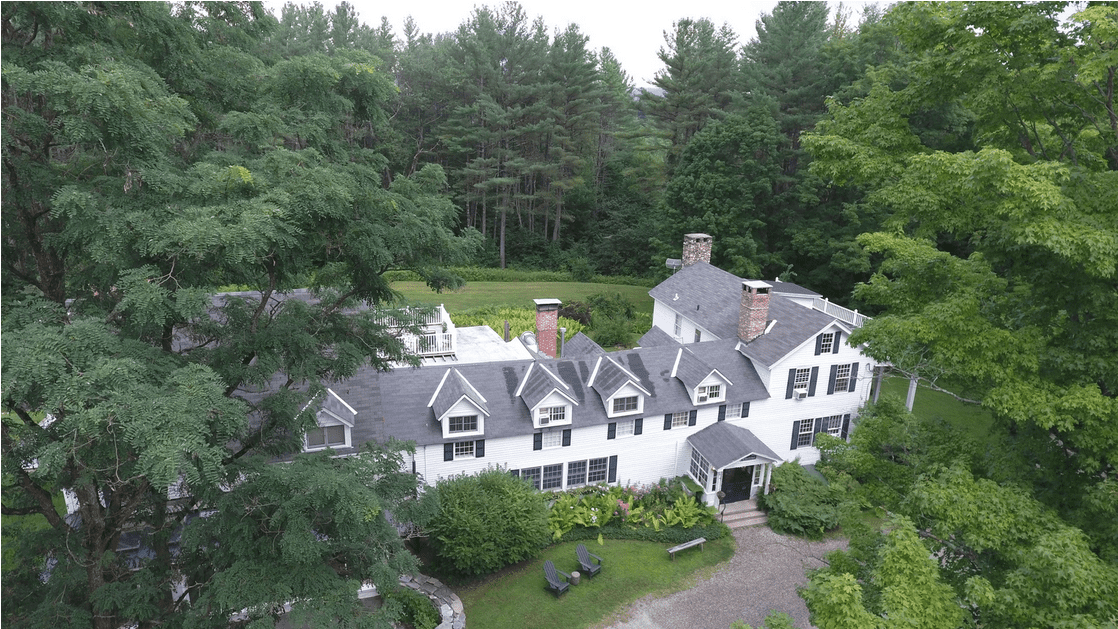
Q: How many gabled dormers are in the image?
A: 5